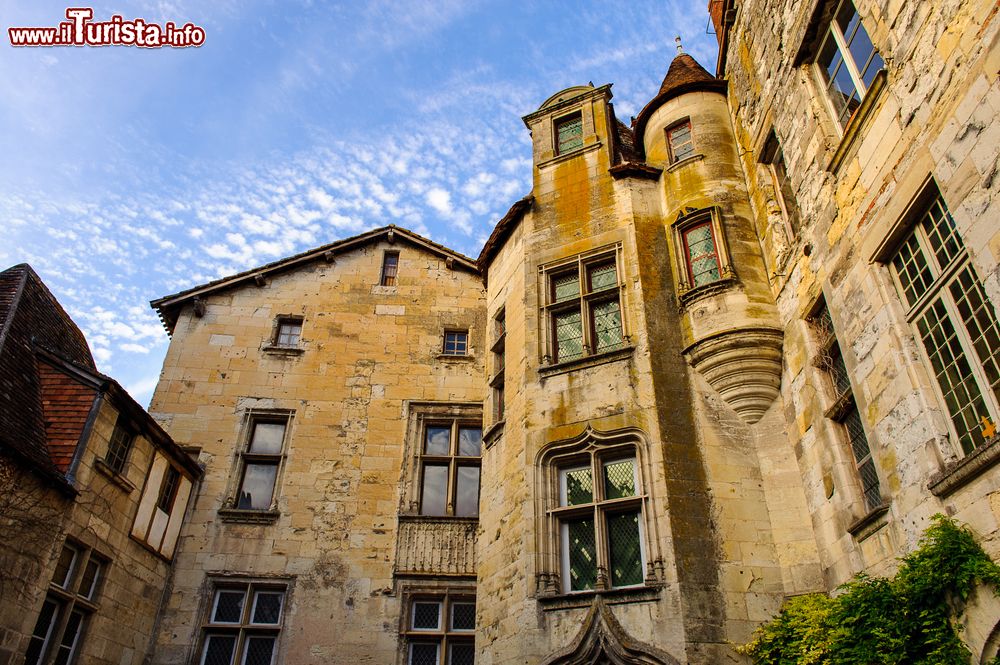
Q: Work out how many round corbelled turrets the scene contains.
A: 1